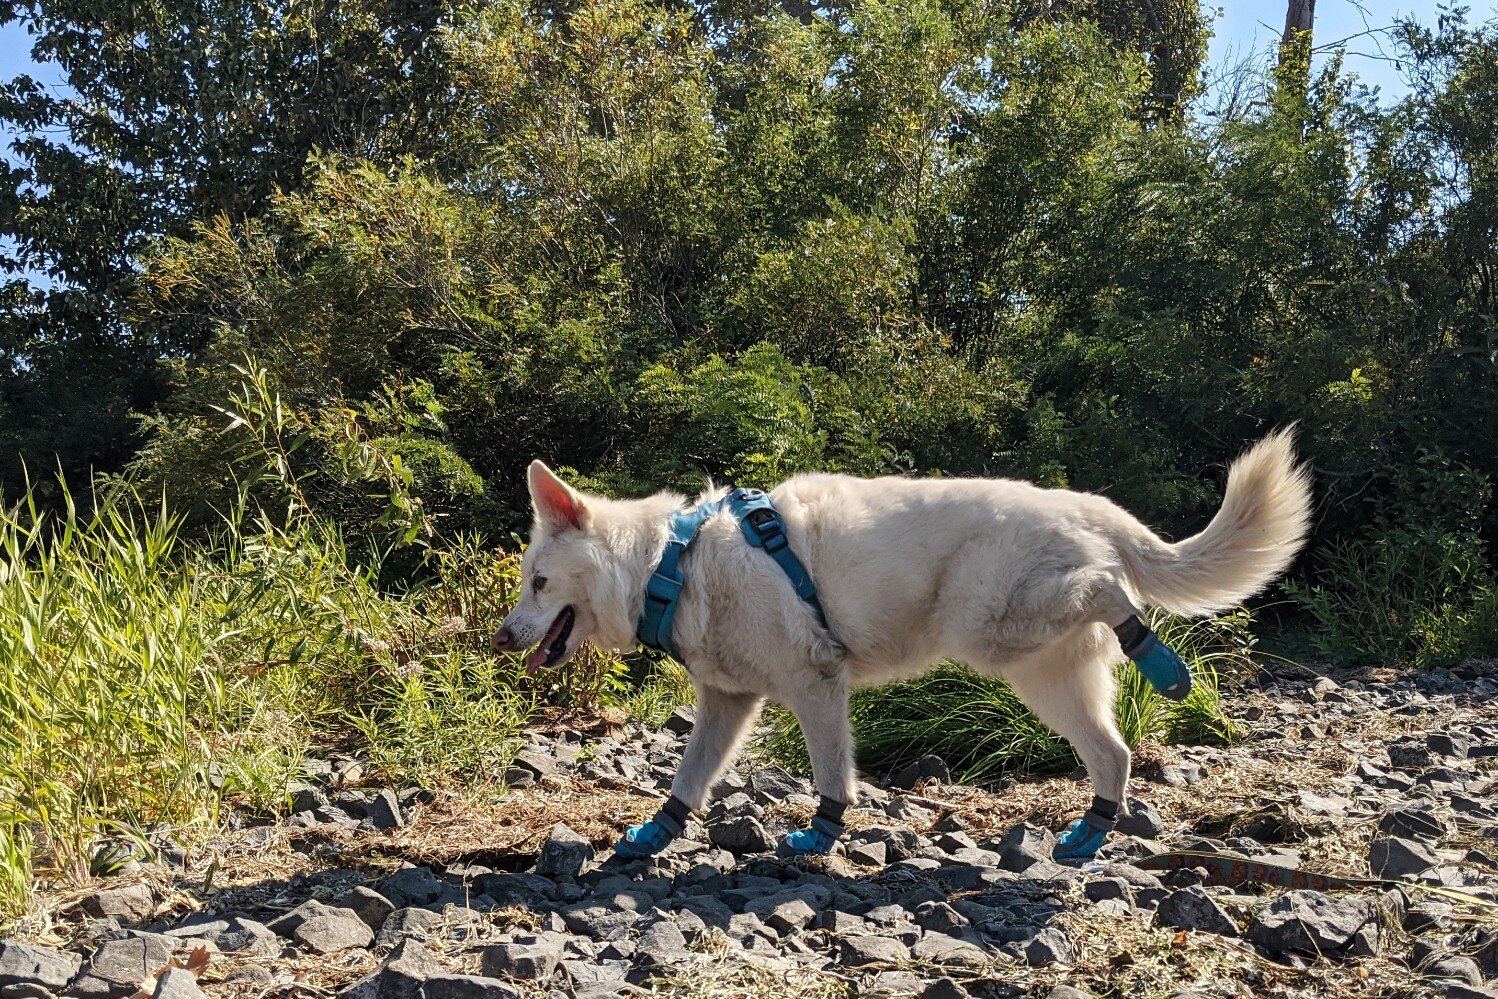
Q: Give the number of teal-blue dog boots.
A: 4